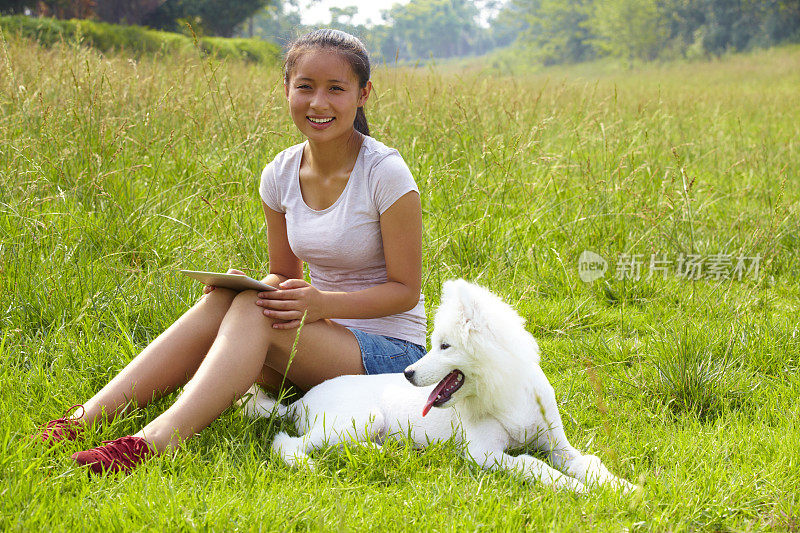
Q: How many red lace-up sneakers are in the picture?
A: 2